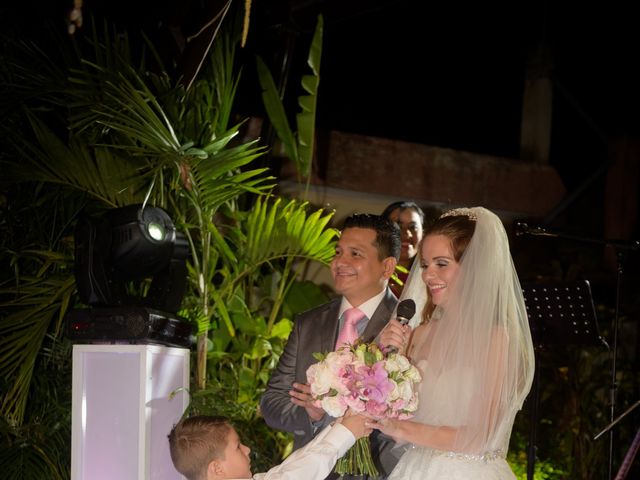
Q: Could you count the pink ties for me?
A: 1